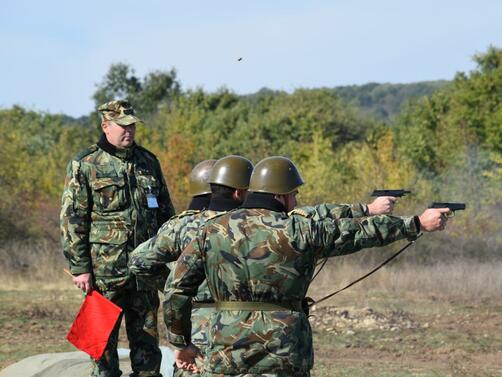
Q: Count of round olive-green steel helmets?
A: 3